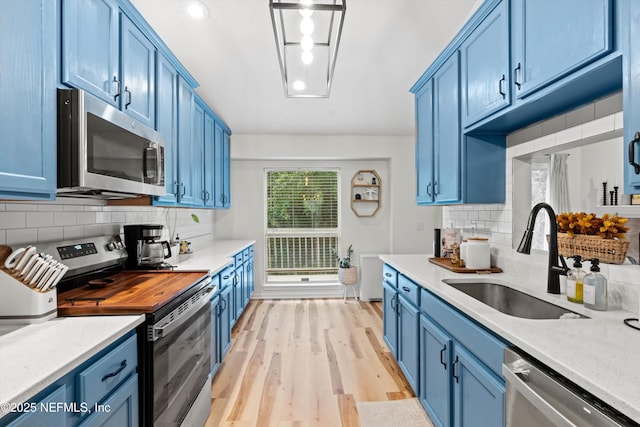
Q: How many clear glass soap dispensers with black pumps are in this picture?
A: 2